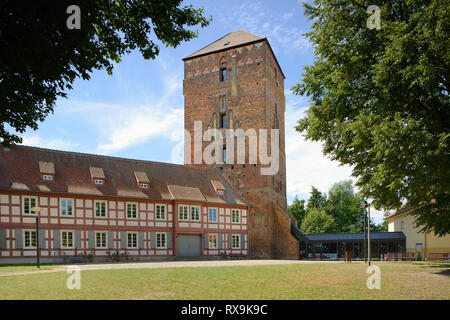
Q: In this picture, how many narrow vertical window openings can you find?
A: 3